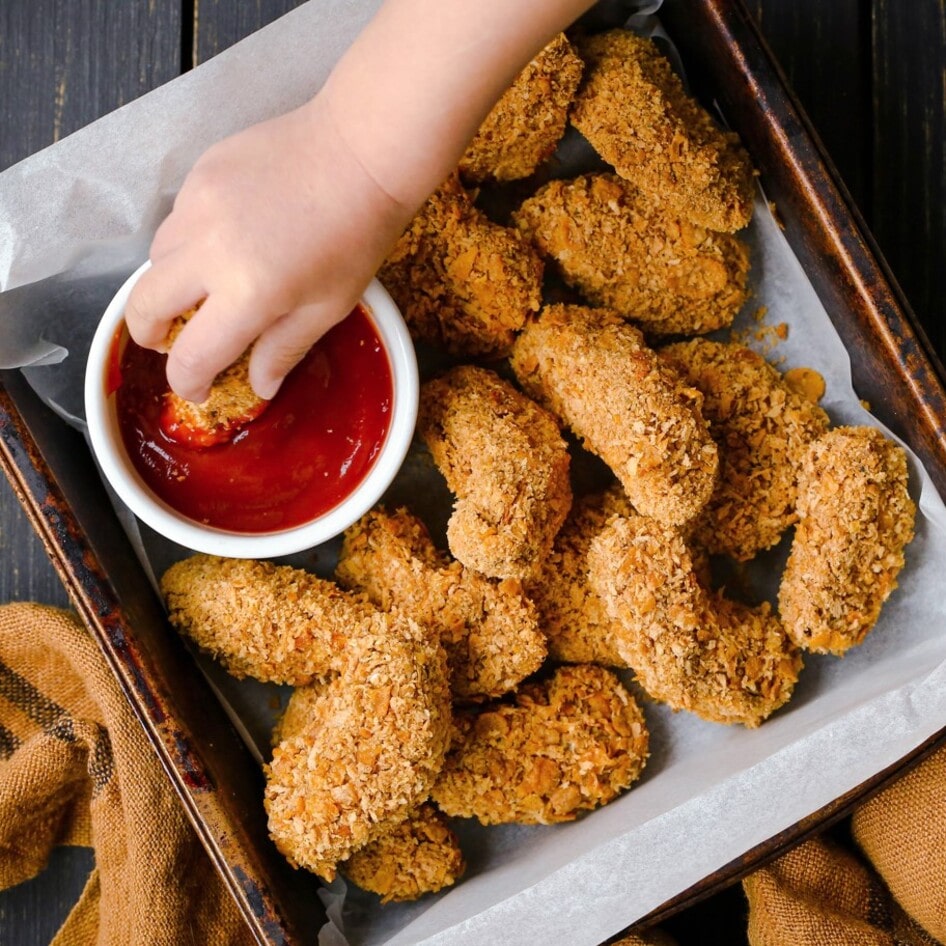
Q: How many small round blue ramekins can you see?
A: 0